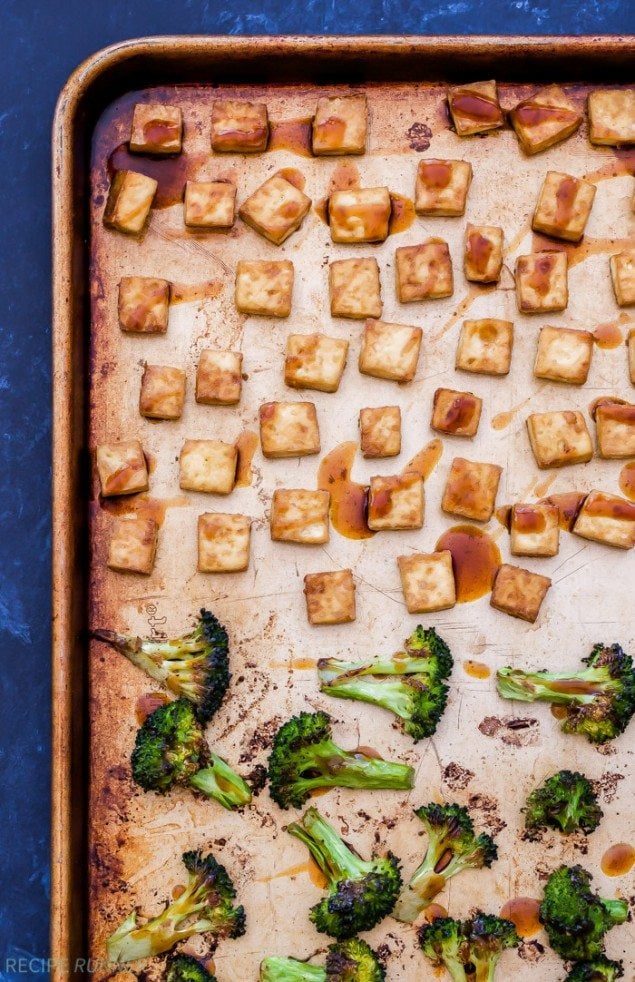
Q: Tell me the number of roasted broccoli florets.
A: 14